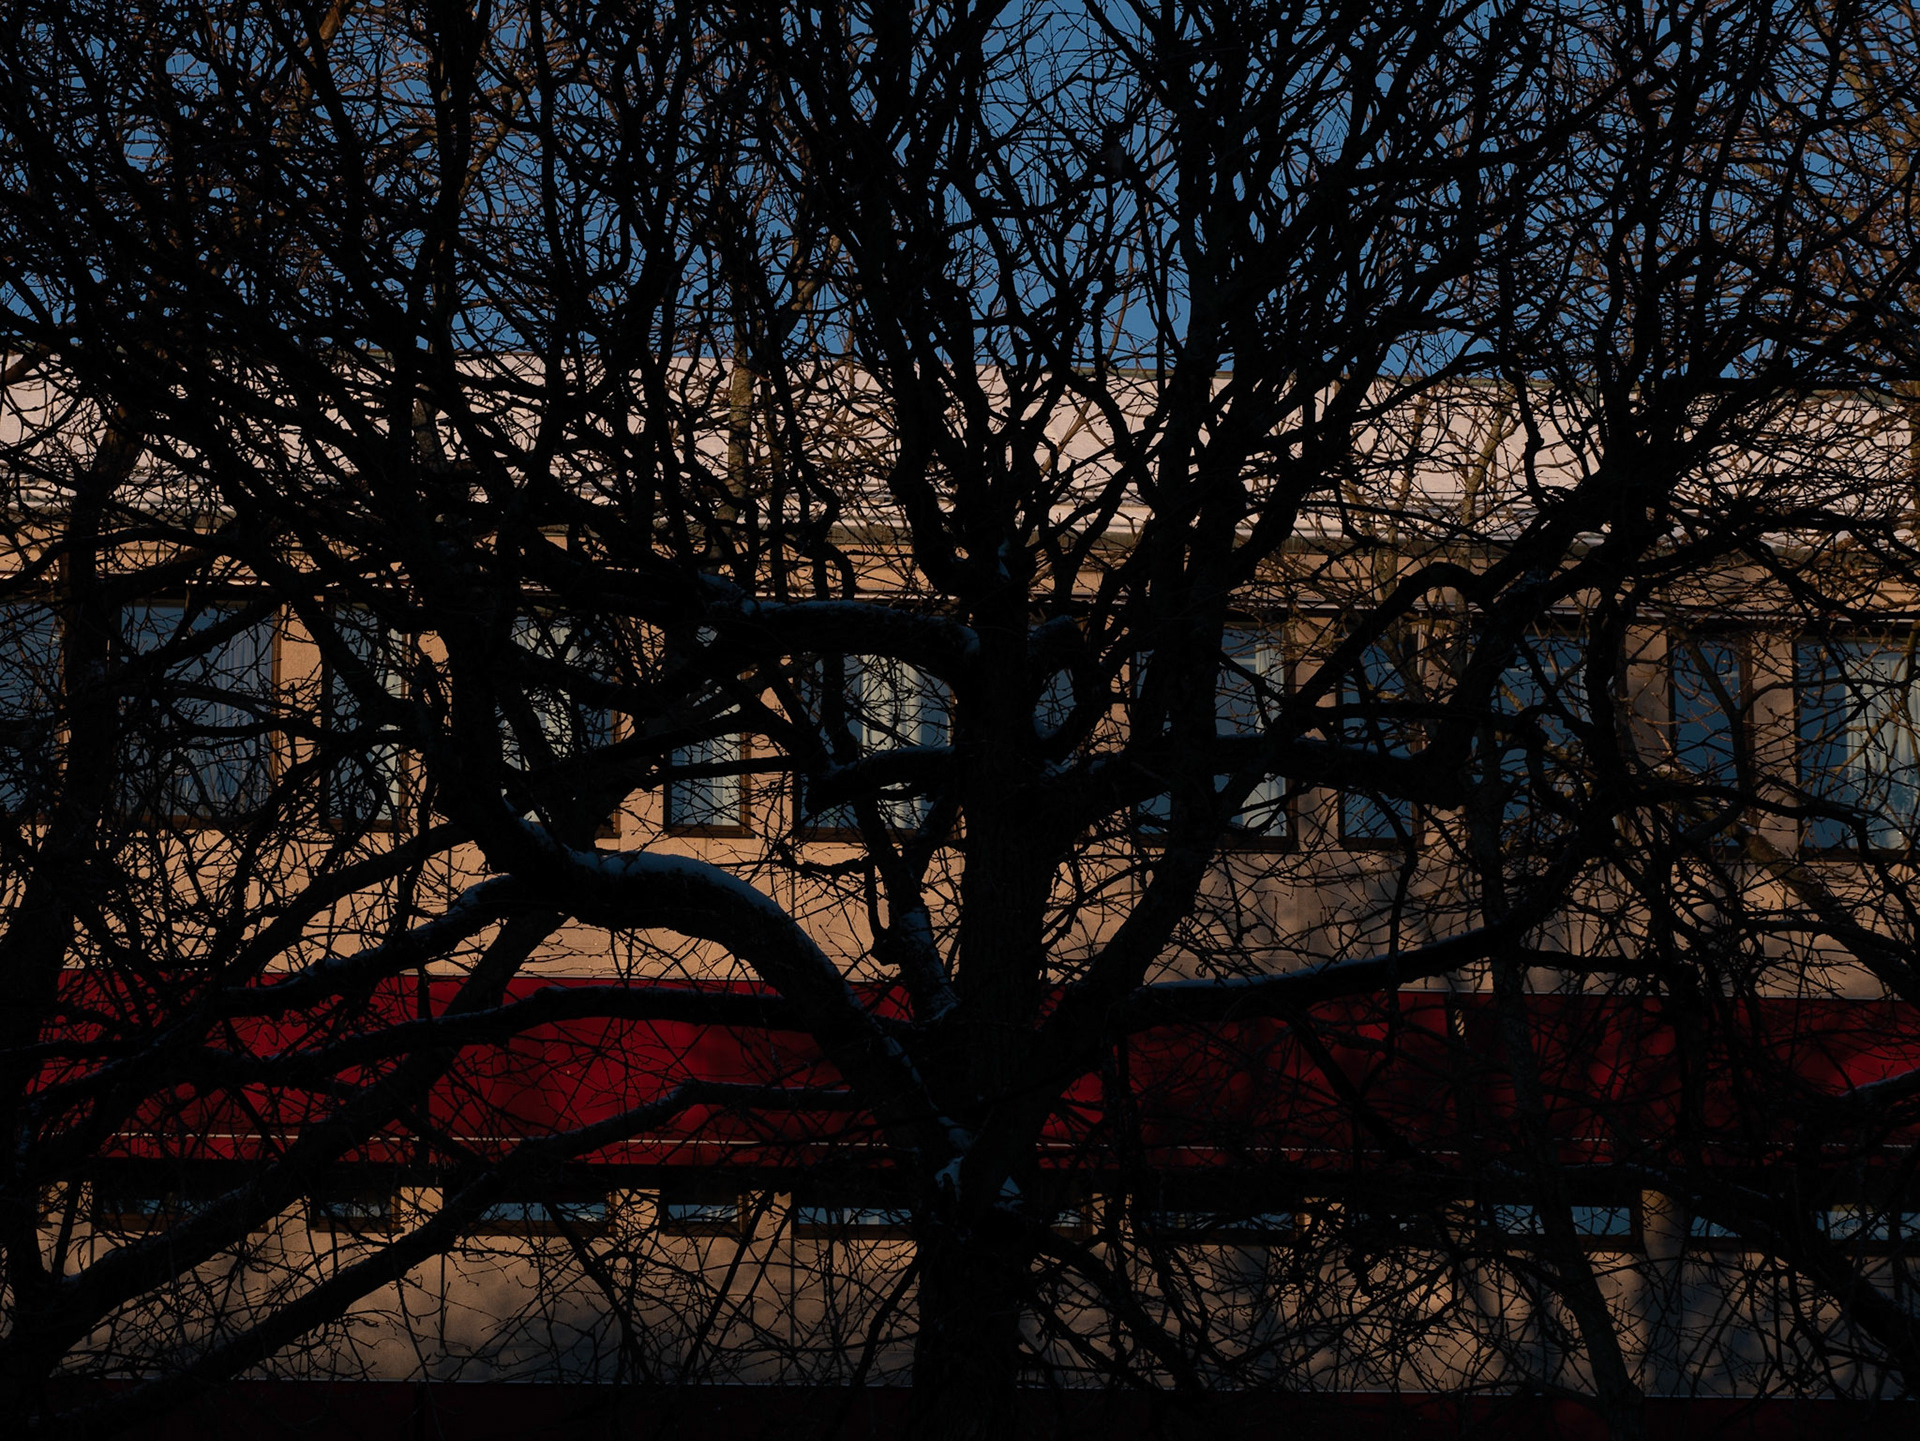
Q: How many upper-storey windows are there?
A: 12